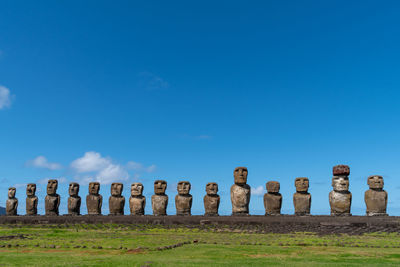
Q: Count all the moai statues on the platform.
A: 15